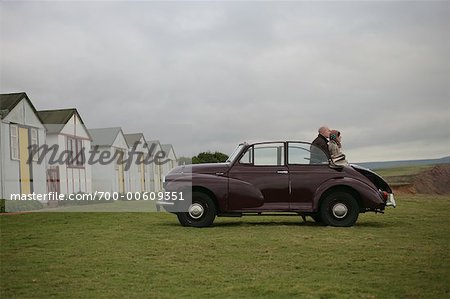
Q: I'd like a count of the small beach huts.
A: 6